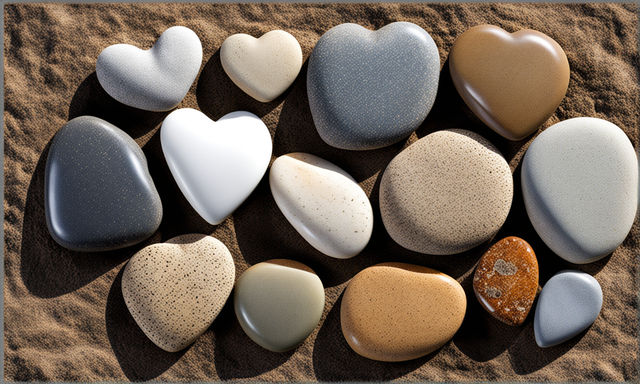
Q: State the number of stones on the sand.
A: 14